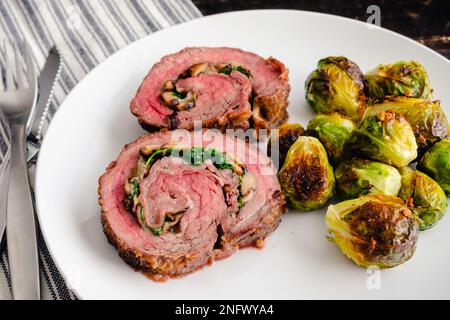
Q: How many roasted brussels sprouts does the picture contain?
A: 11